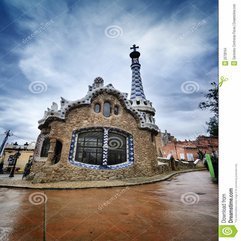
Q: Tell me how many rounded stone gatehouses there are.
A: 1